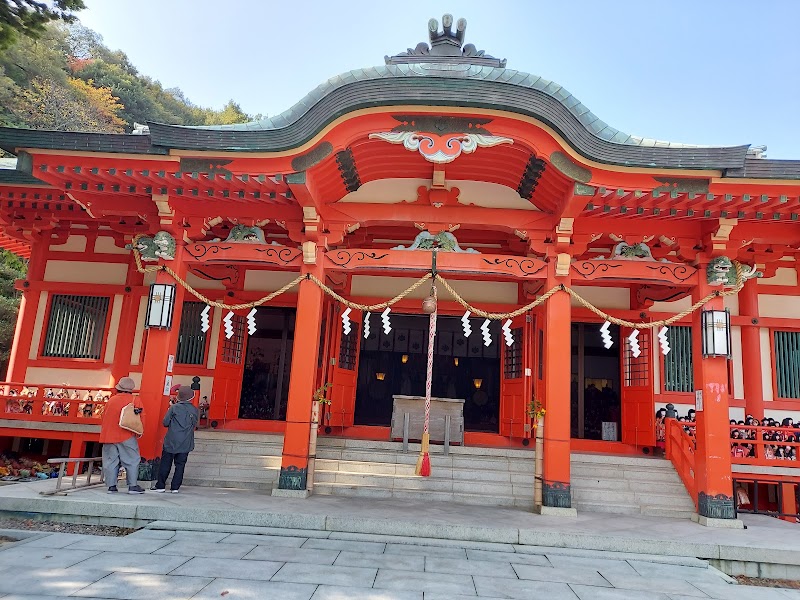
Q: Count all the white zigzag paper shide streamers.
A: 12